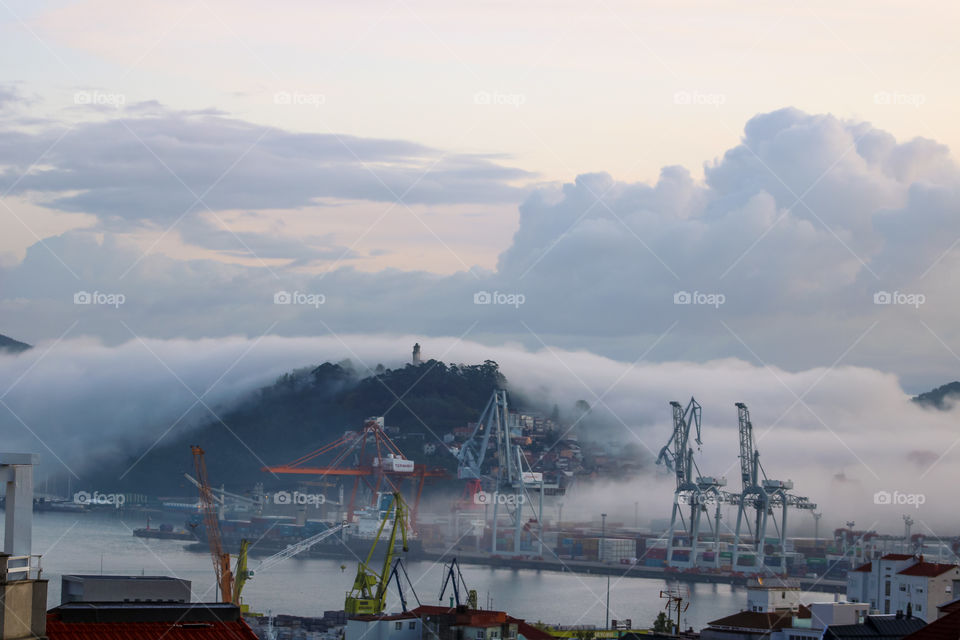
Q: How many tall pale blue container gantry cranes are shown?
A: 3